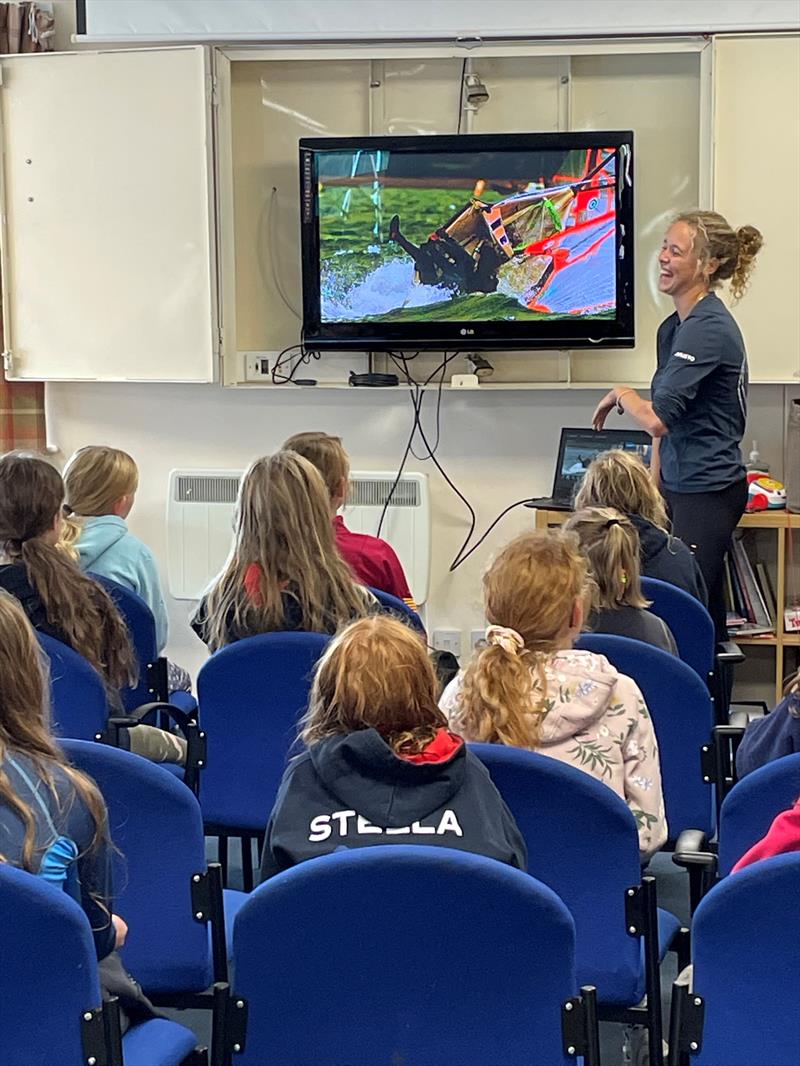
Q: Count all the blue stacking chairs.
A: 12